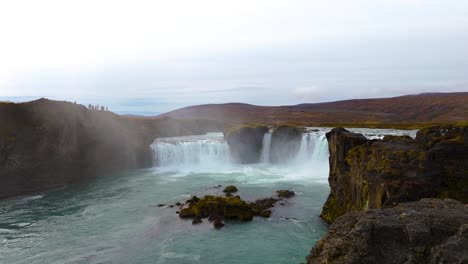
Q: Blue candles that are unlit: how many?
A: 0